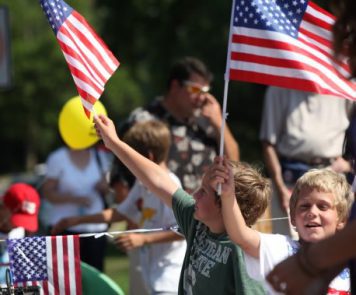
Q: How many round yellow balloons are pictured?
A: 1